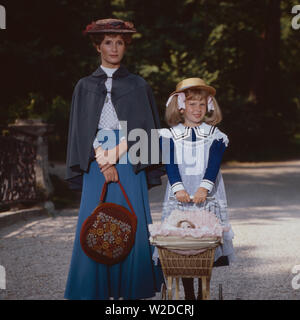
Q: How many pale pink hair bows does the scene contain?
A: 2